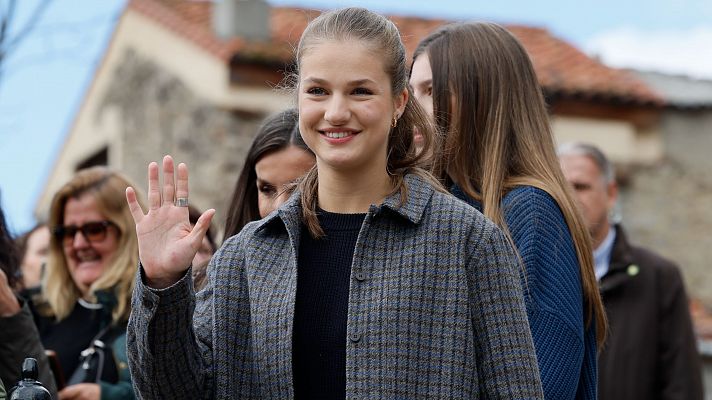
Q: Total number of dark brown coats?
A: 1